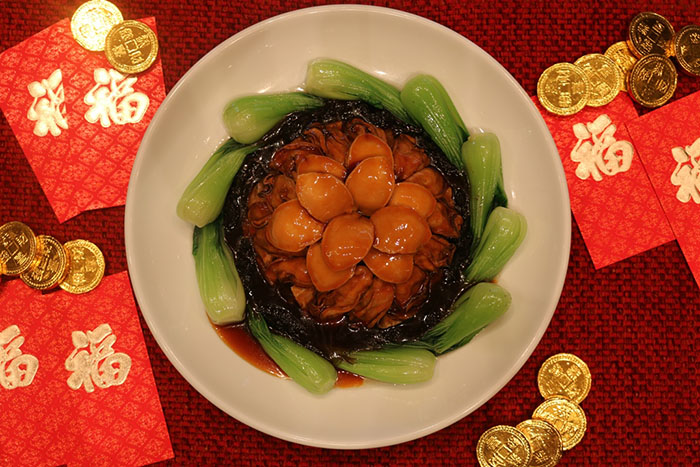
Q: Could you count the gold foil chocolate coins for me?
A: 15